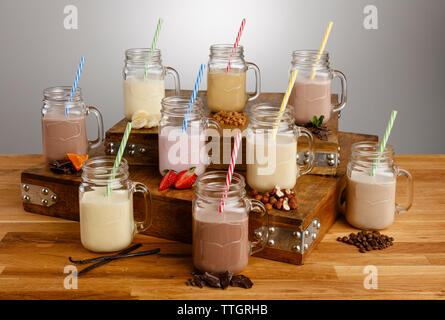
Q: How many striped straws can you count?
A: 9